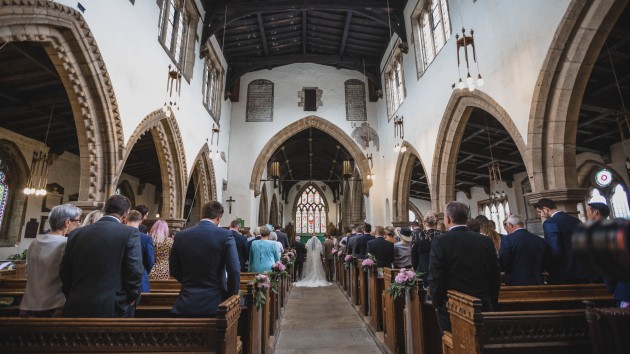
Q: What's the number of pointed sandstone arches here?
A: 7